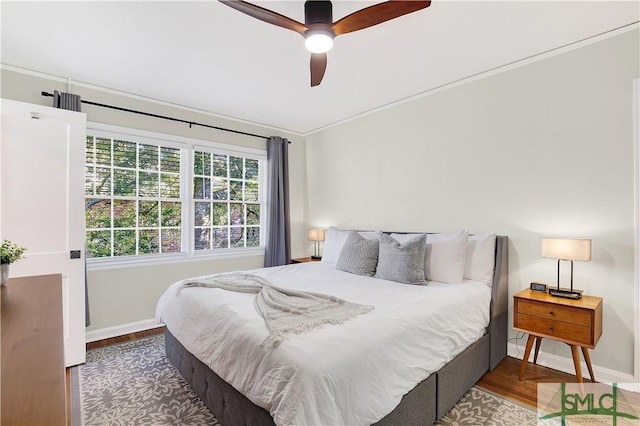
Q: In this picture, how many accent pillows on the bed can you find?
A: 2